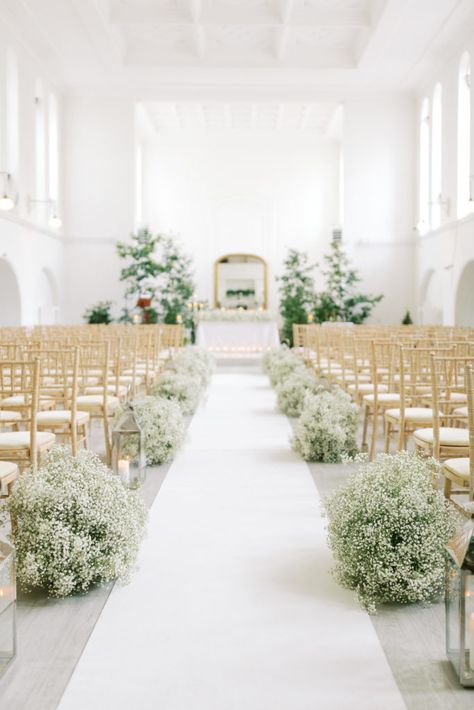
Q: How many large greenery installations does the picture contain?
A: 2